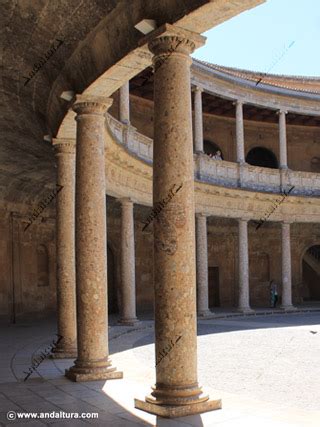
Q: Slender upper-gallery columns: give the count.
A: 4